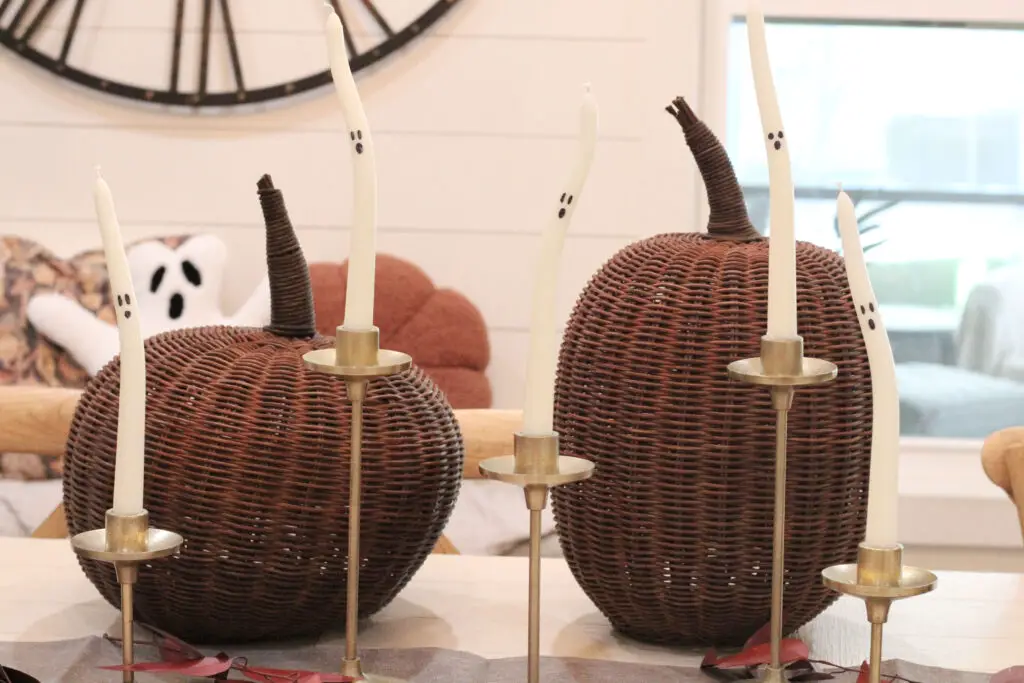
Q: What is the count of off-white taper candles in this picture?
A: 5